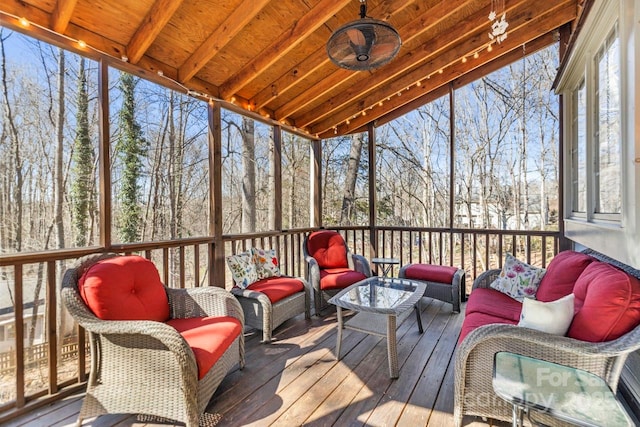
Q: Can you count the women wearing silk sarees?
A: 0